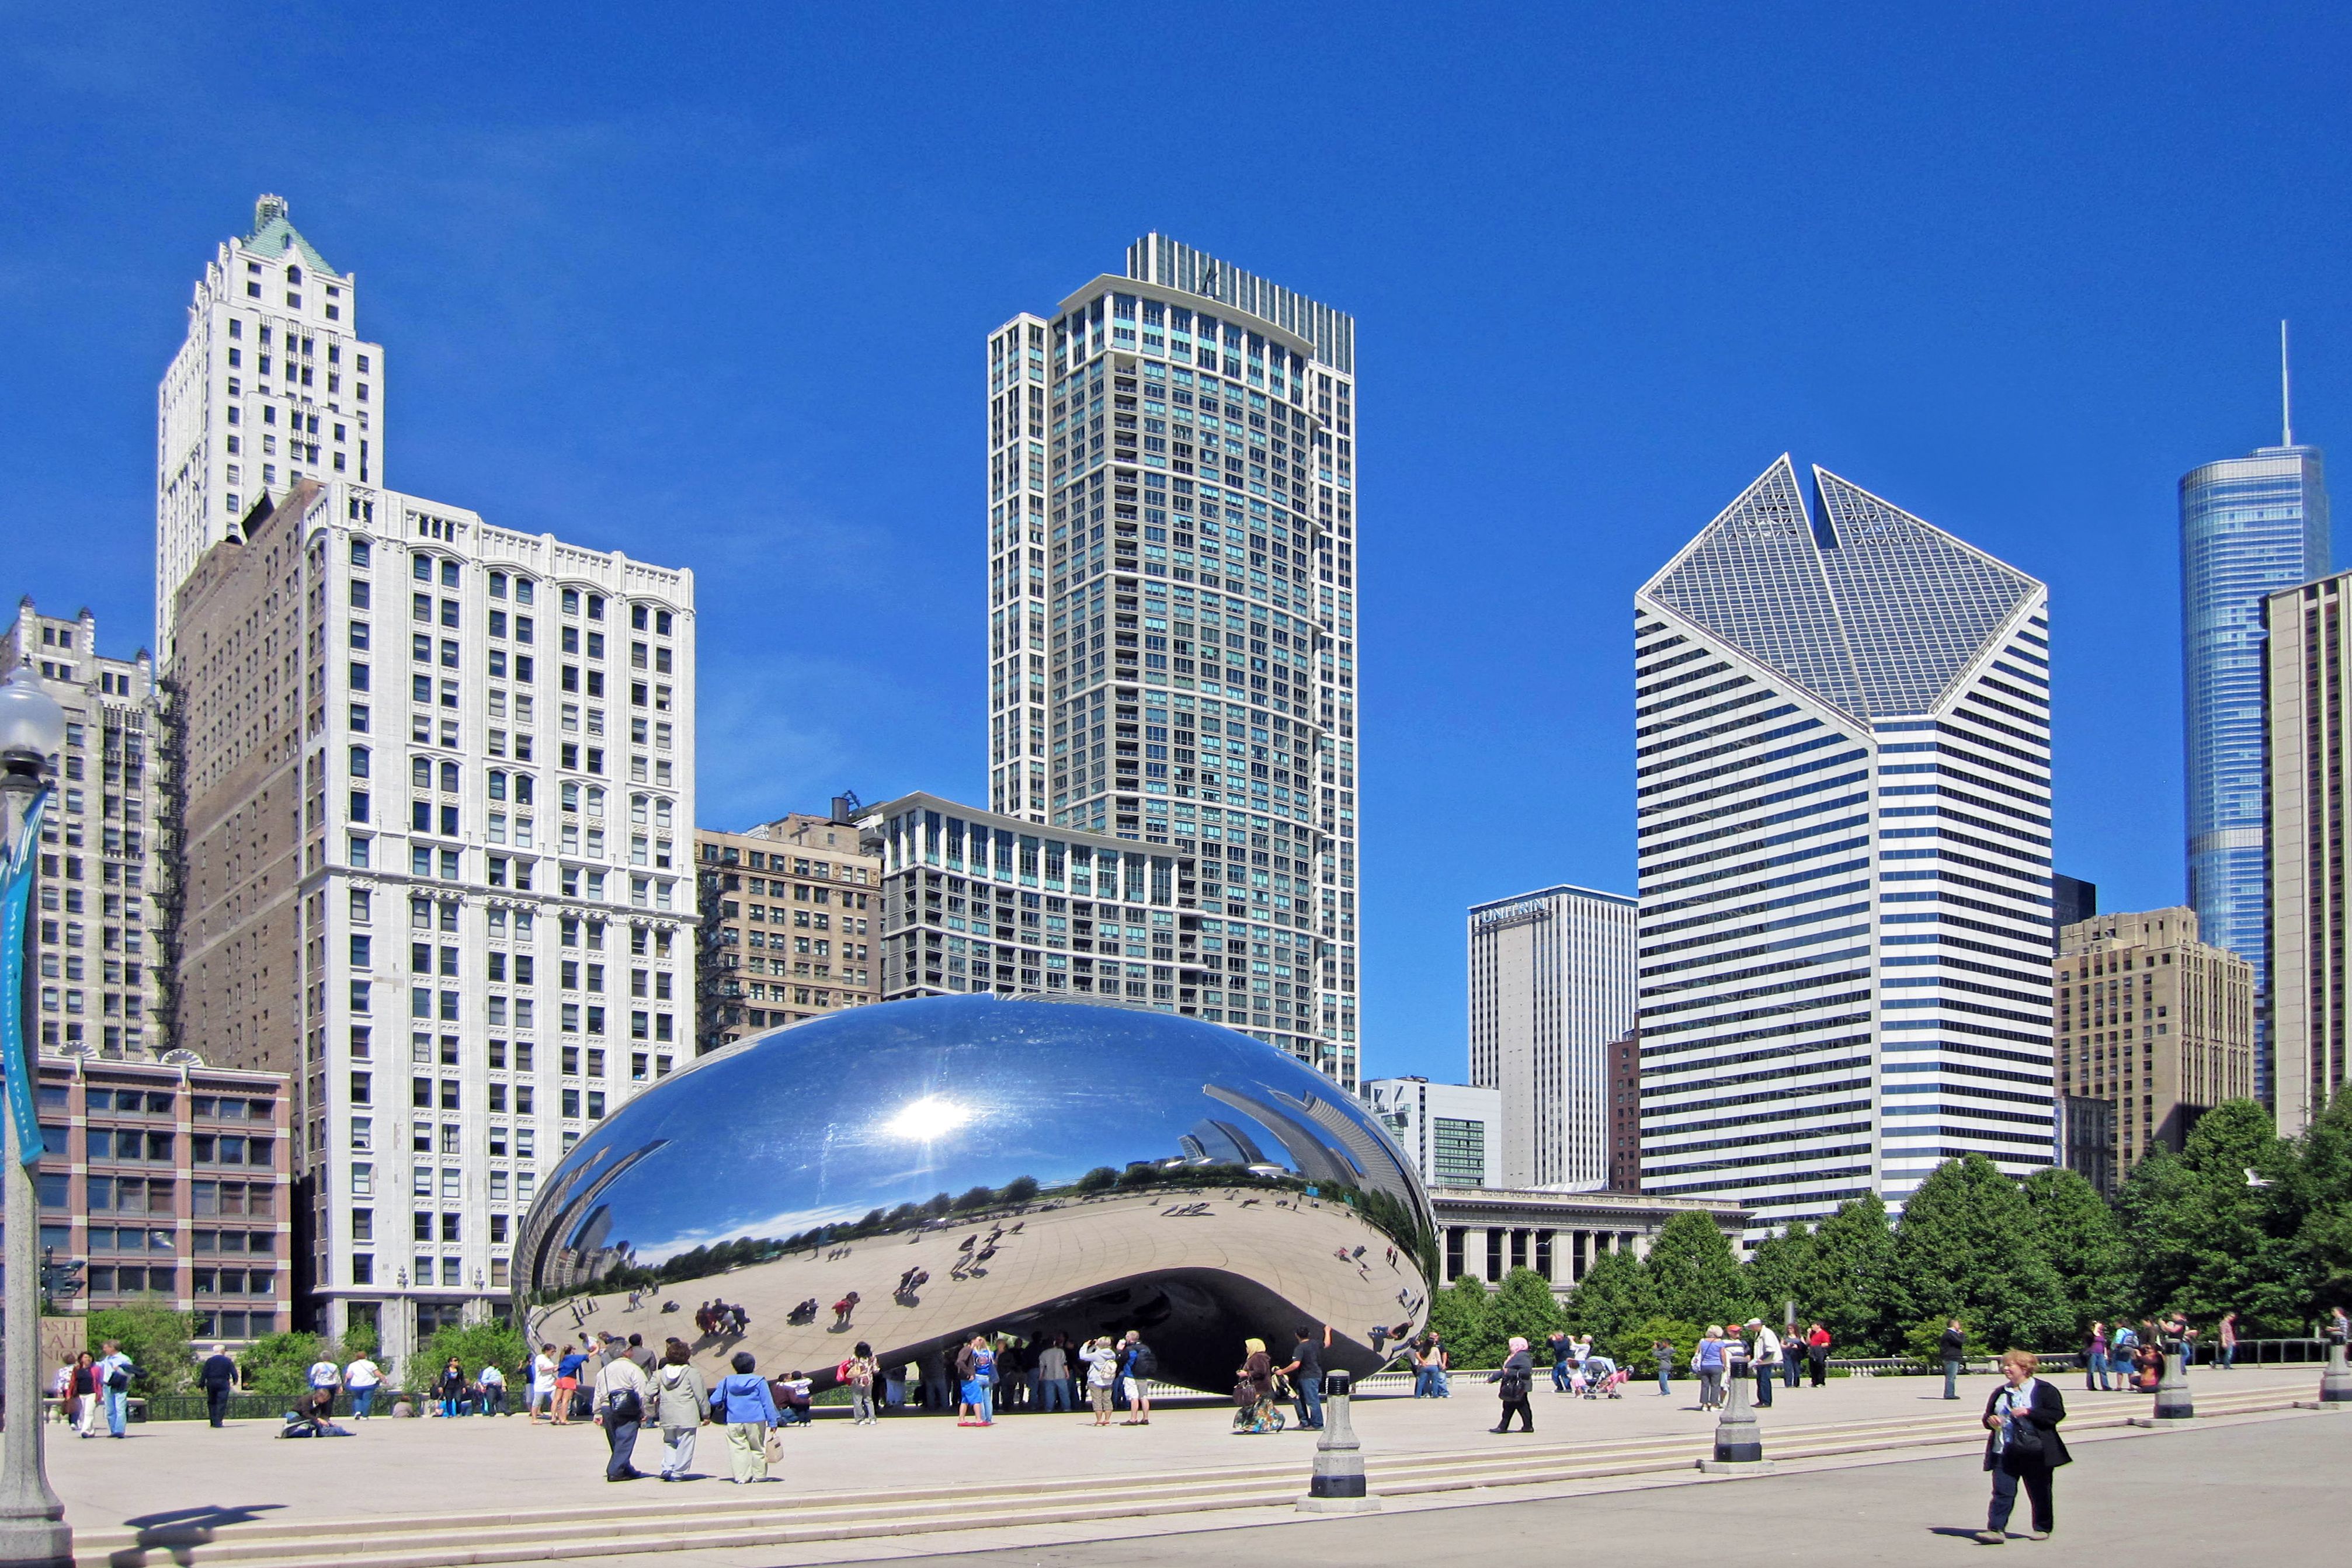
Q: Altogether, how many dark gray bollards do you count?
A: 4